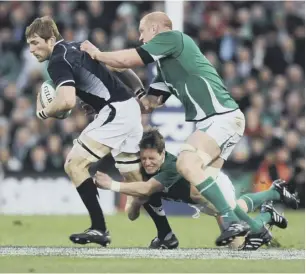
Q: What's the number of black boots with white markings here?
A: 6